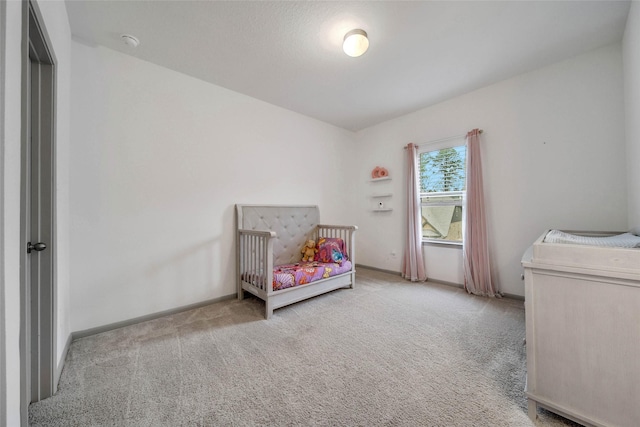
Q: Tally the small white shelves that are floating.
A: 3